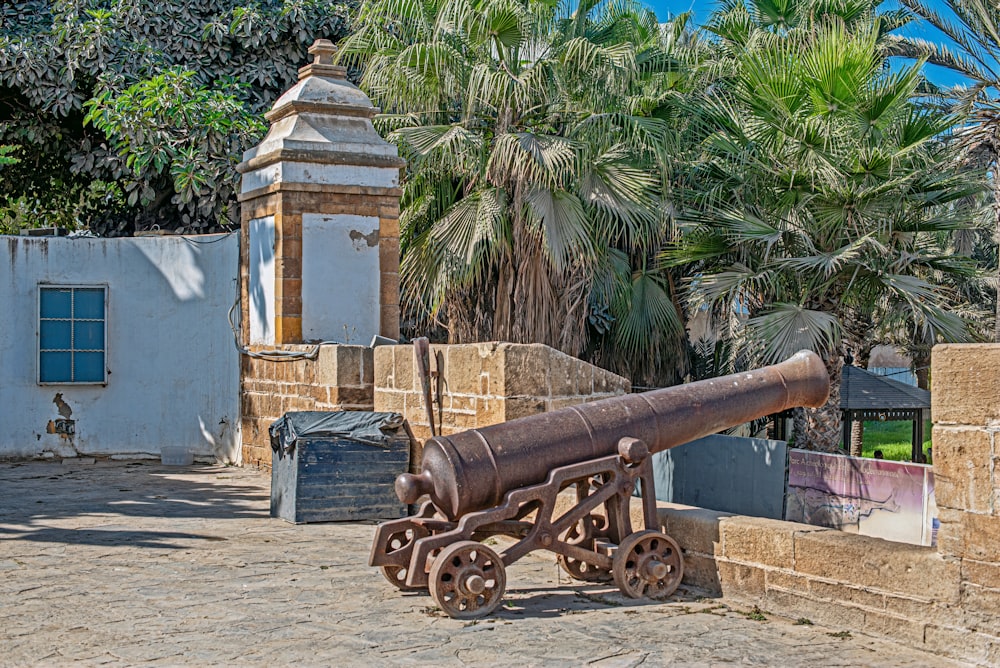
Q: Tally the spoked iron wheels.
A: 4